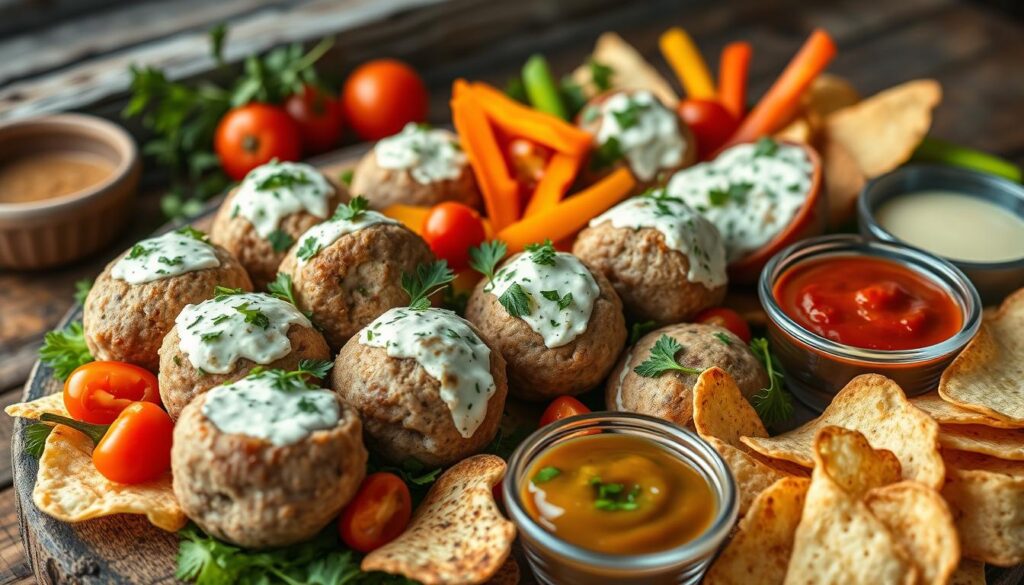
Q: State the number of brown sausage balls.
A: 11